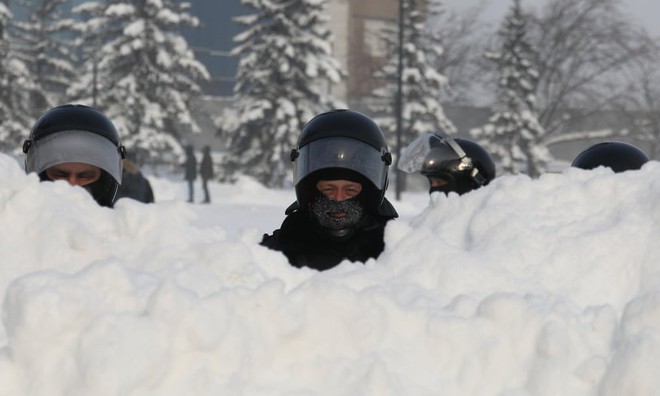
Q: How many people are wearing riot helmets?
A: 4